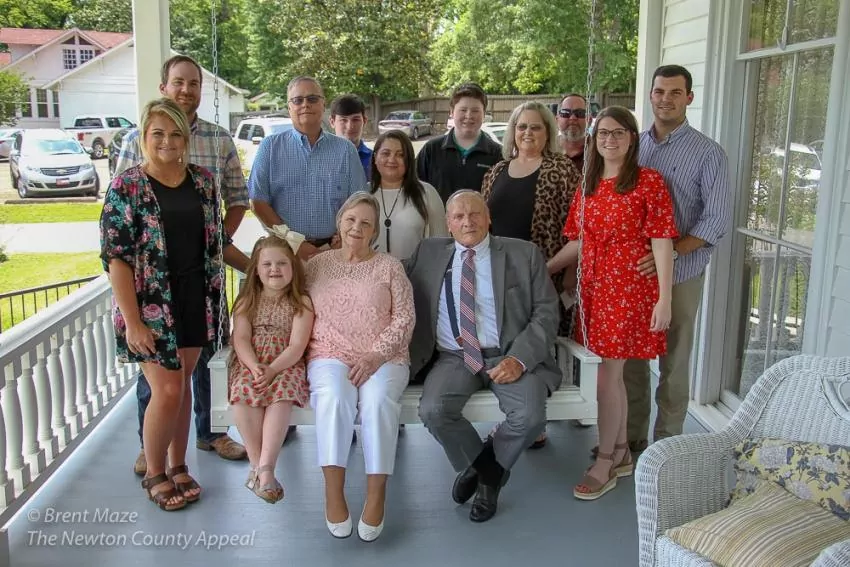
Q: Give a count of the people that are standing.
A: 10